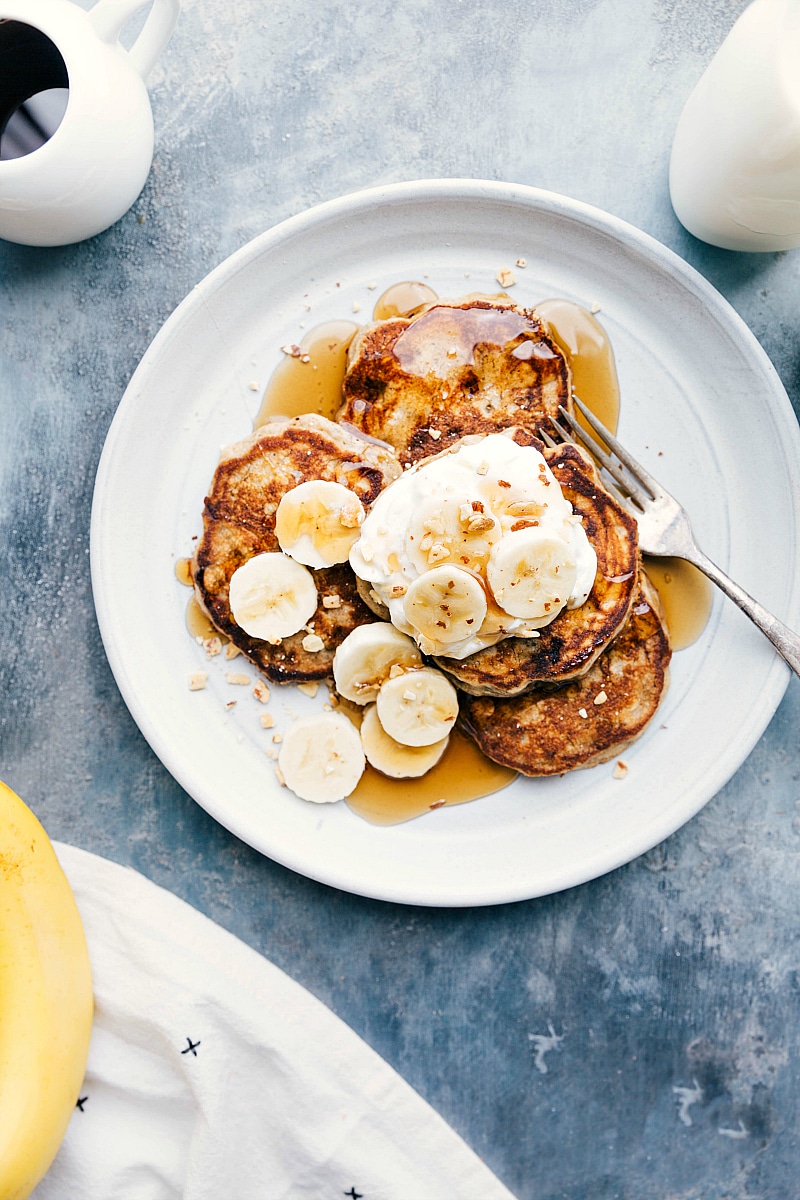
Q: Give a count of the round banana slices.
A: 9